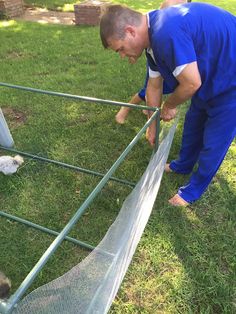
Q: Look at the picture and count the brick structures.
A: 2